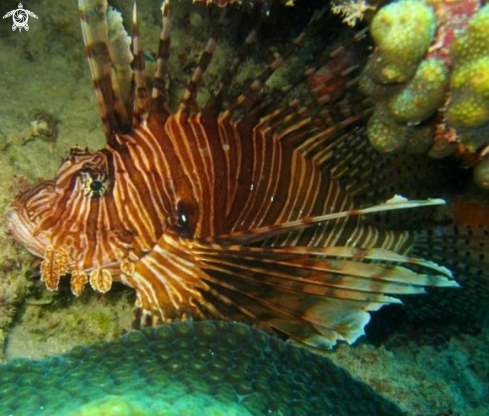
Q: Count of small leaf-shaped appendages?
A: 4